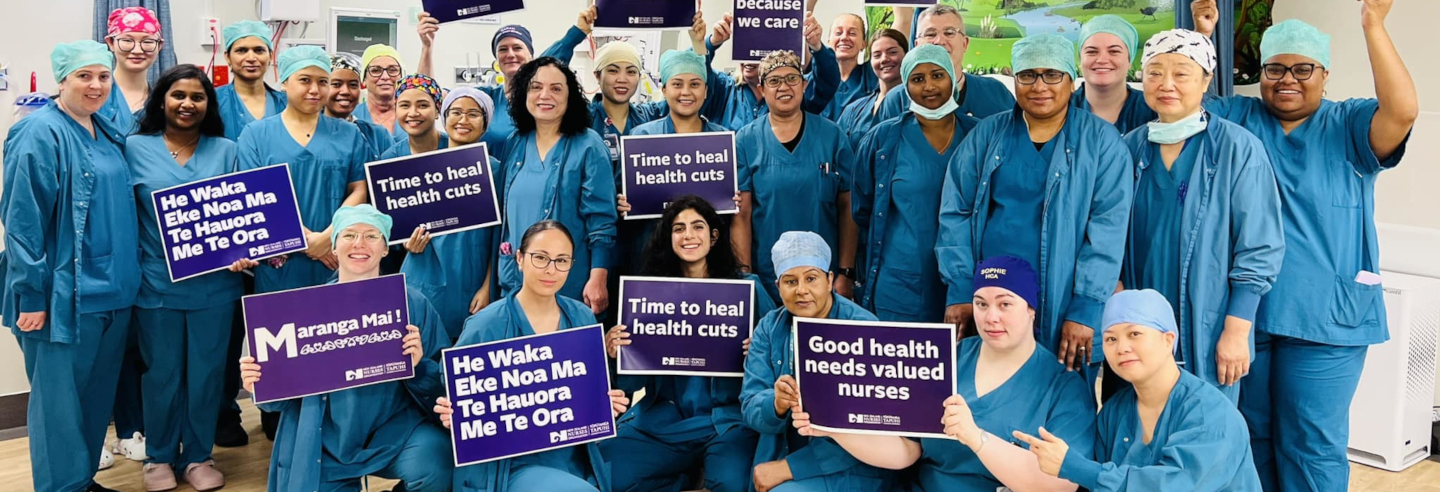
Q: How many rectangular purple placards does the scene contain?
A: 11